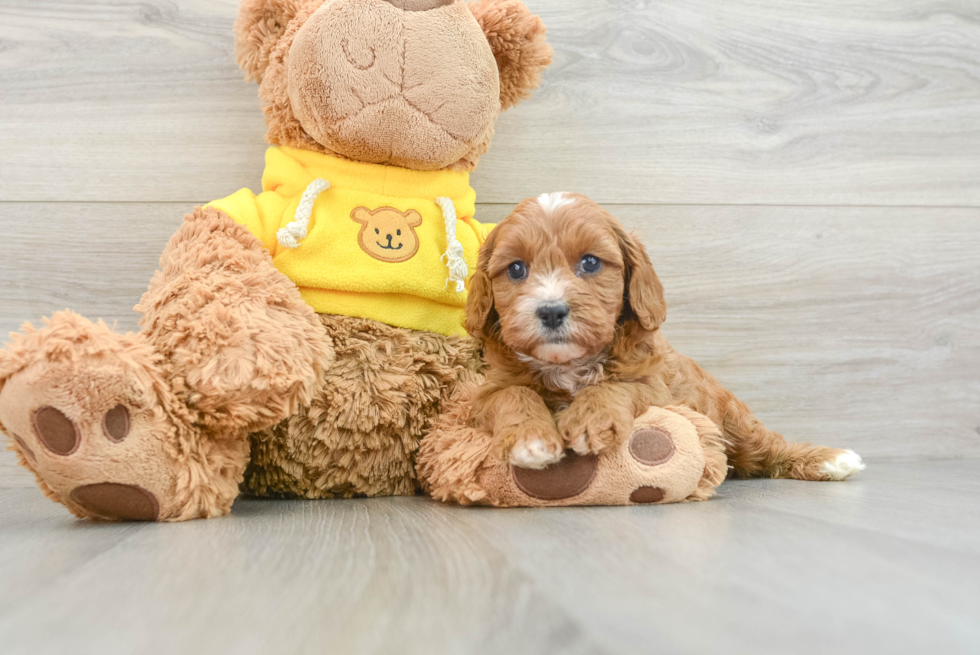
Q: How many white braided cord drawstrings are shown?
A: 2